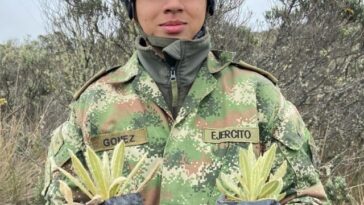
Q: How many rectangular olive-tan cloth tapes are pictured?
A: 2